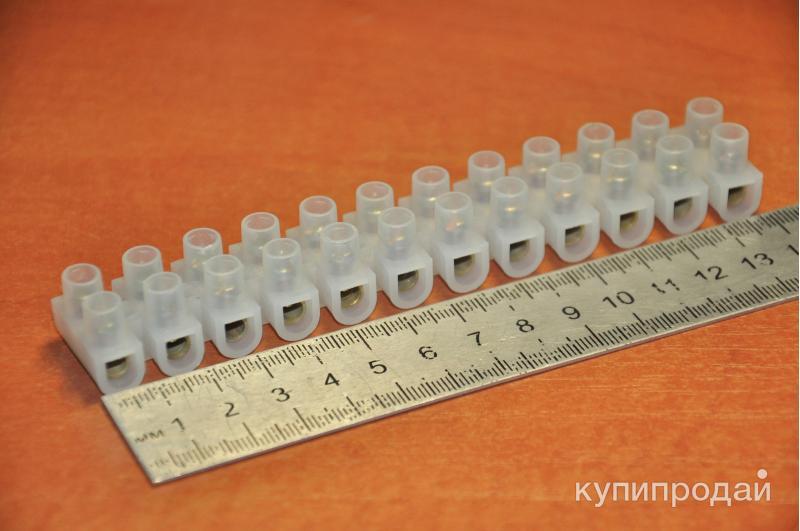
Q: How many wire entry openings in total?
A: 12